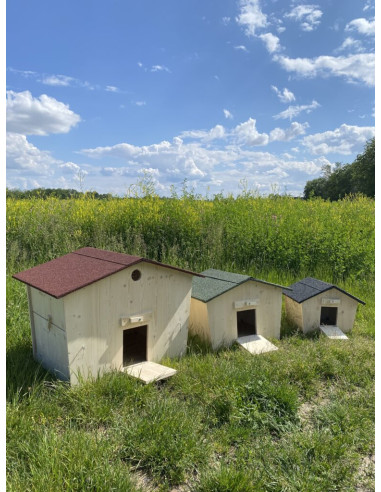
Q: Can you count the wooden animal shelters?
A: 3